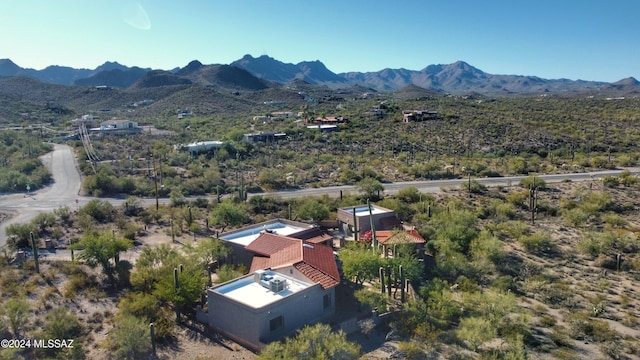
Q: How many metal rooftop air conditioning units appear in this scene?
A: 1